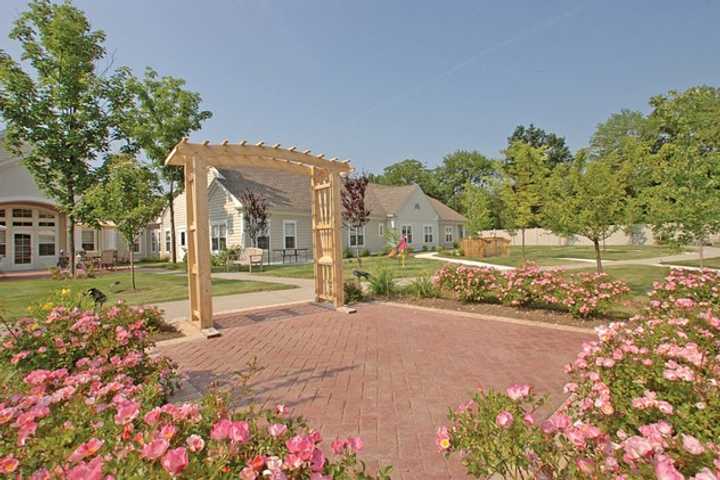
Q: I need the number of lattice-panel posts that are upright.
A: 2